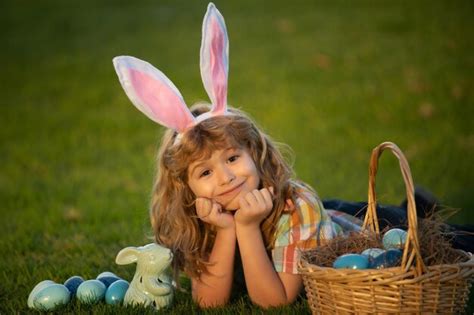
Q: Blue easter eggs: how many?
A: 10